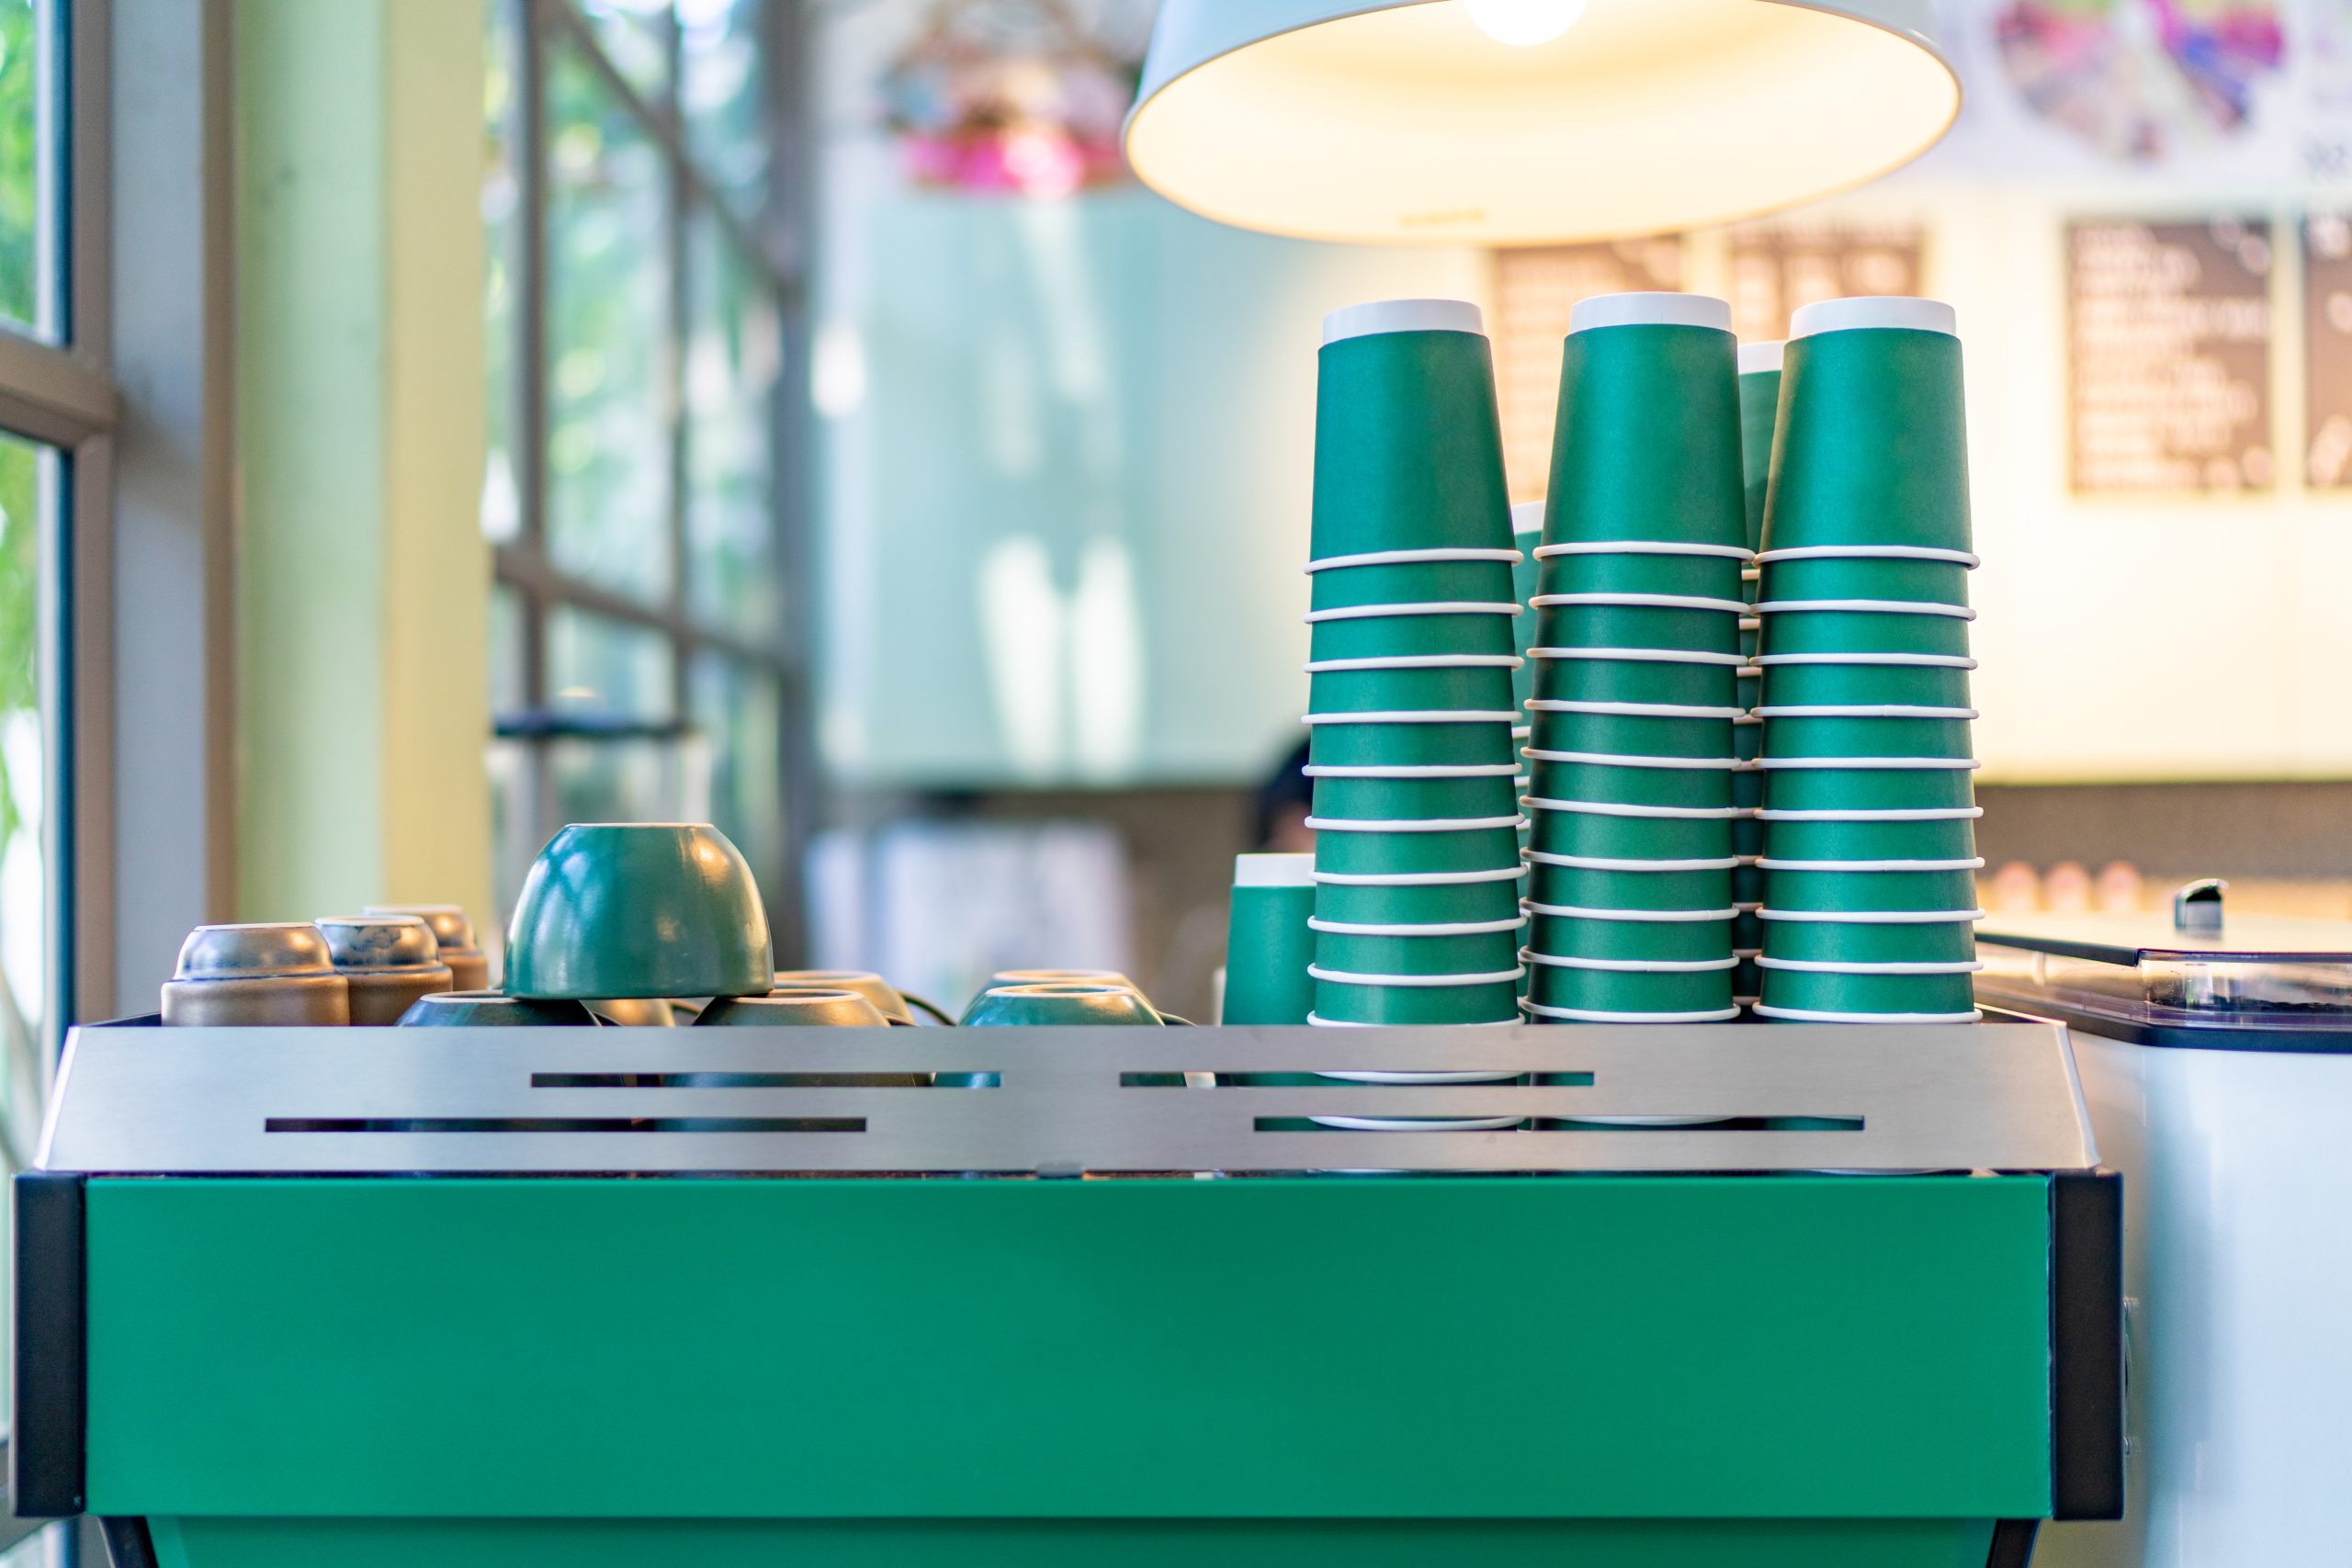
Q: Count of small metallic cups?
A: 3